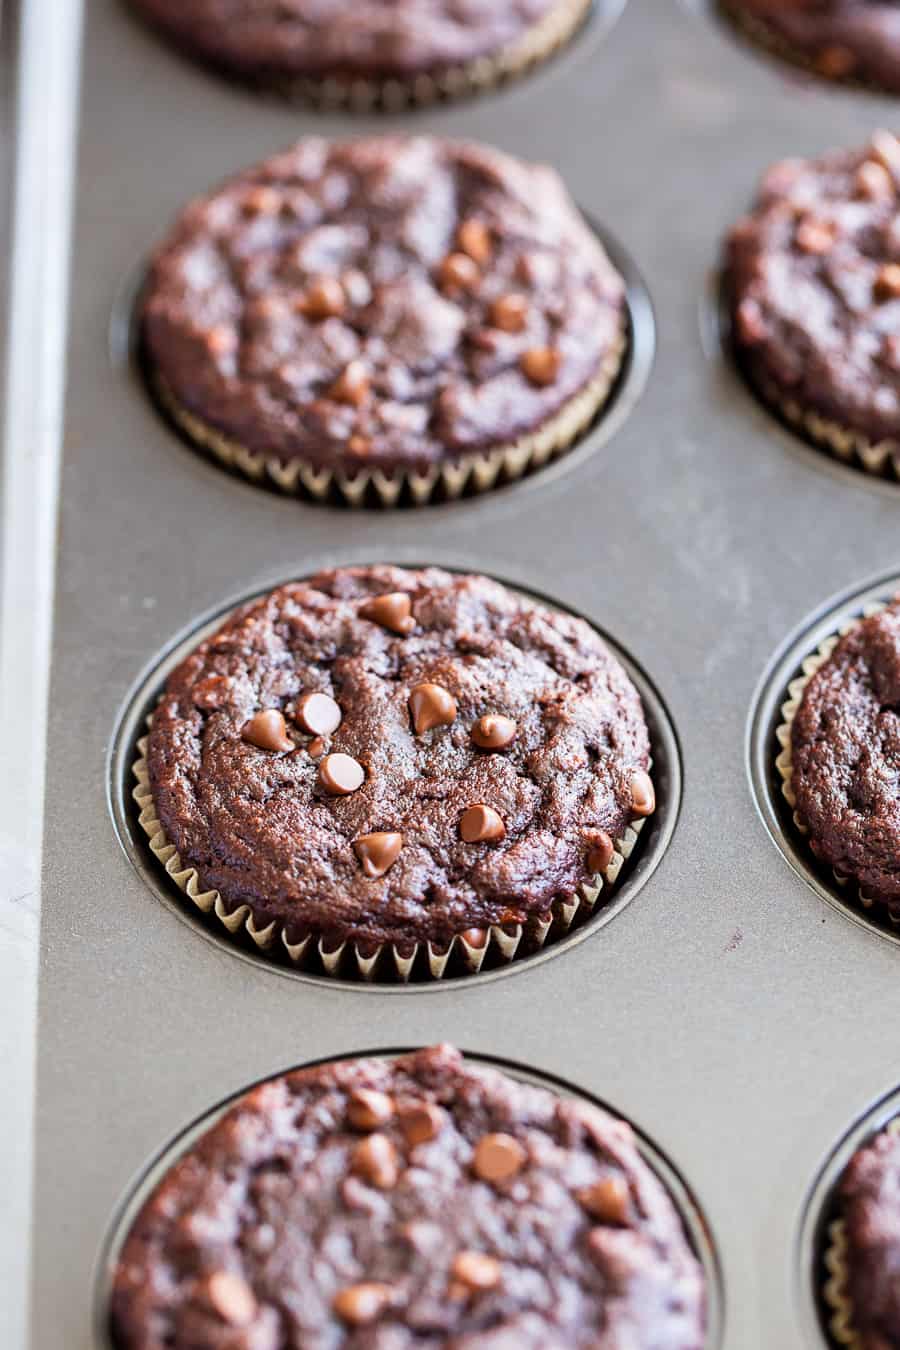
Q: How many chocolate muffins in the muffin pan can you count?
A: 8